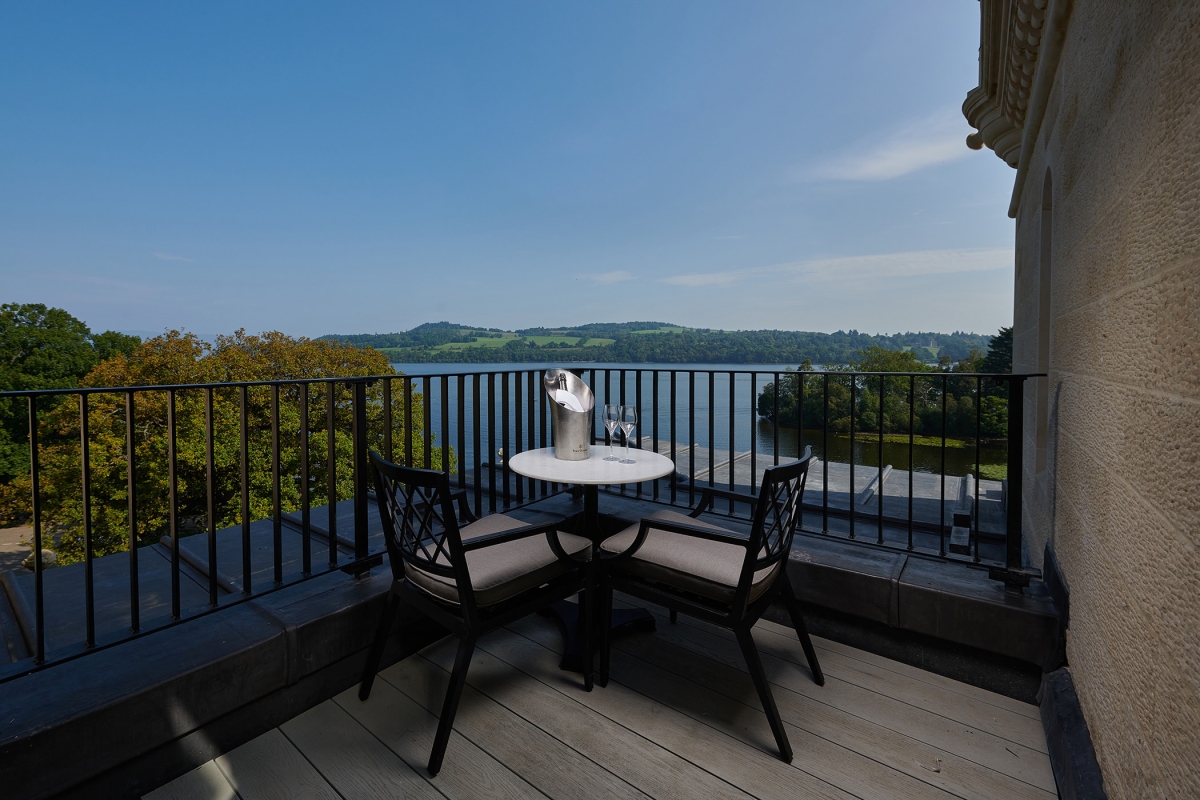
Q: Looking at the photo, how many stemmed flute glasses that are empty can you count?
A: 2